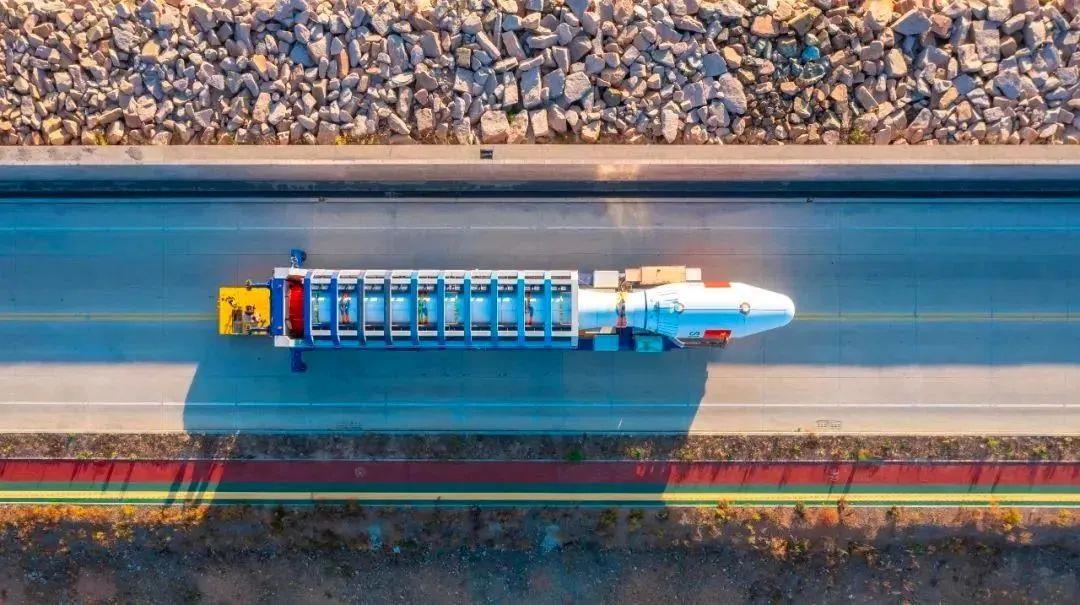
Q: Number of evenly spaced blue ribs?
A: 10